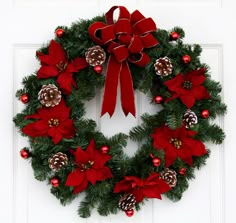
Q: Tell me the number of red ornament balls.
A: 13